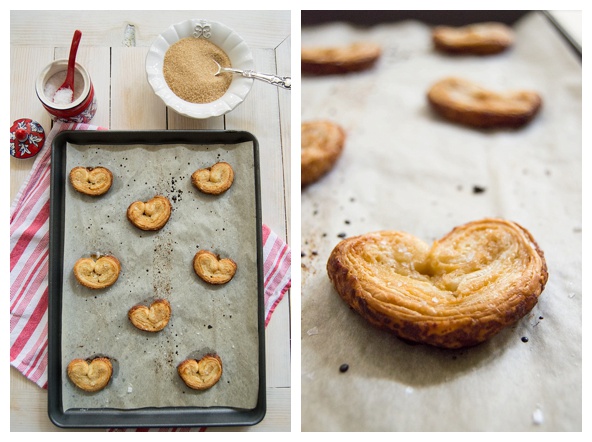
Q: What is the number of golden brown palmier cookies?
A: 13